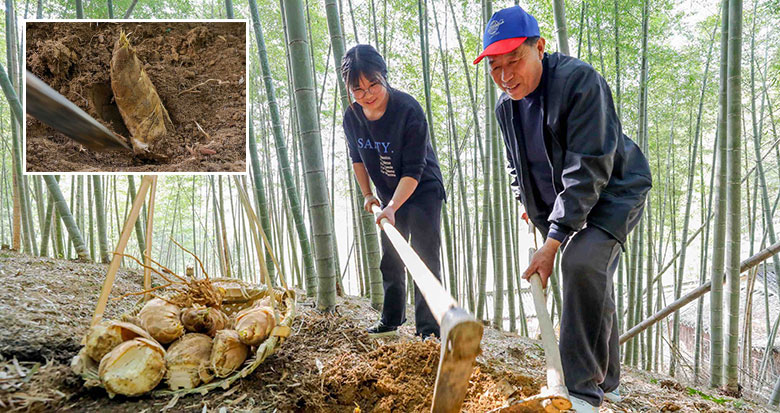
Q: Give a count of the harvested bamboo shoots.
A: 7